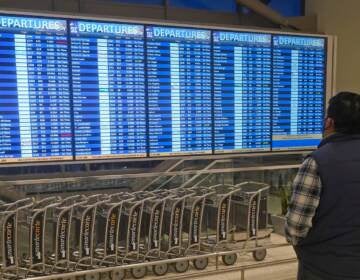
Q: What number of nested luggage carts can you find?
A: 11